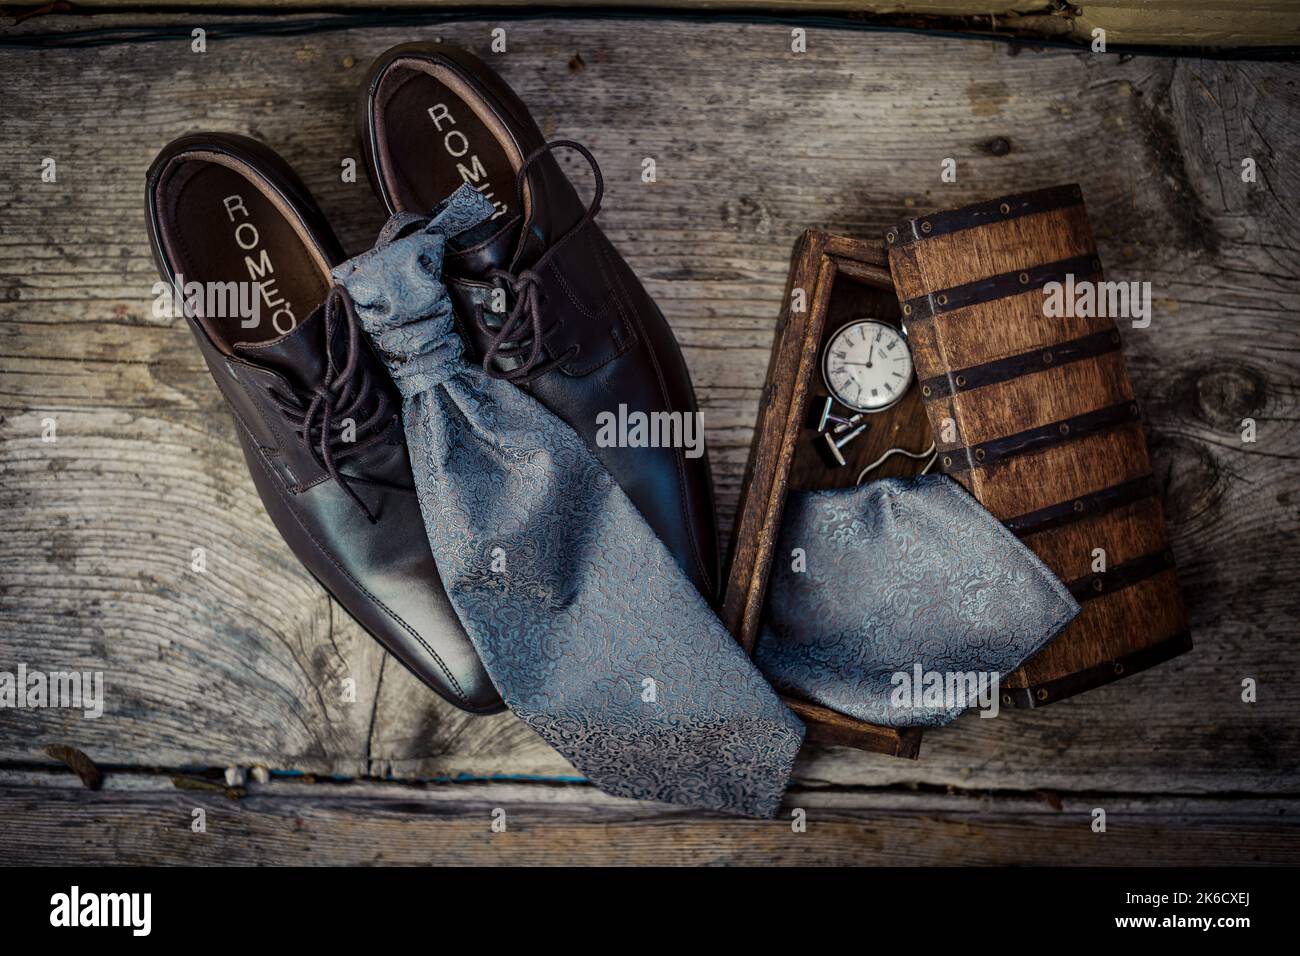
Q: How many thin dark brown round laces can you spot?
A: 2